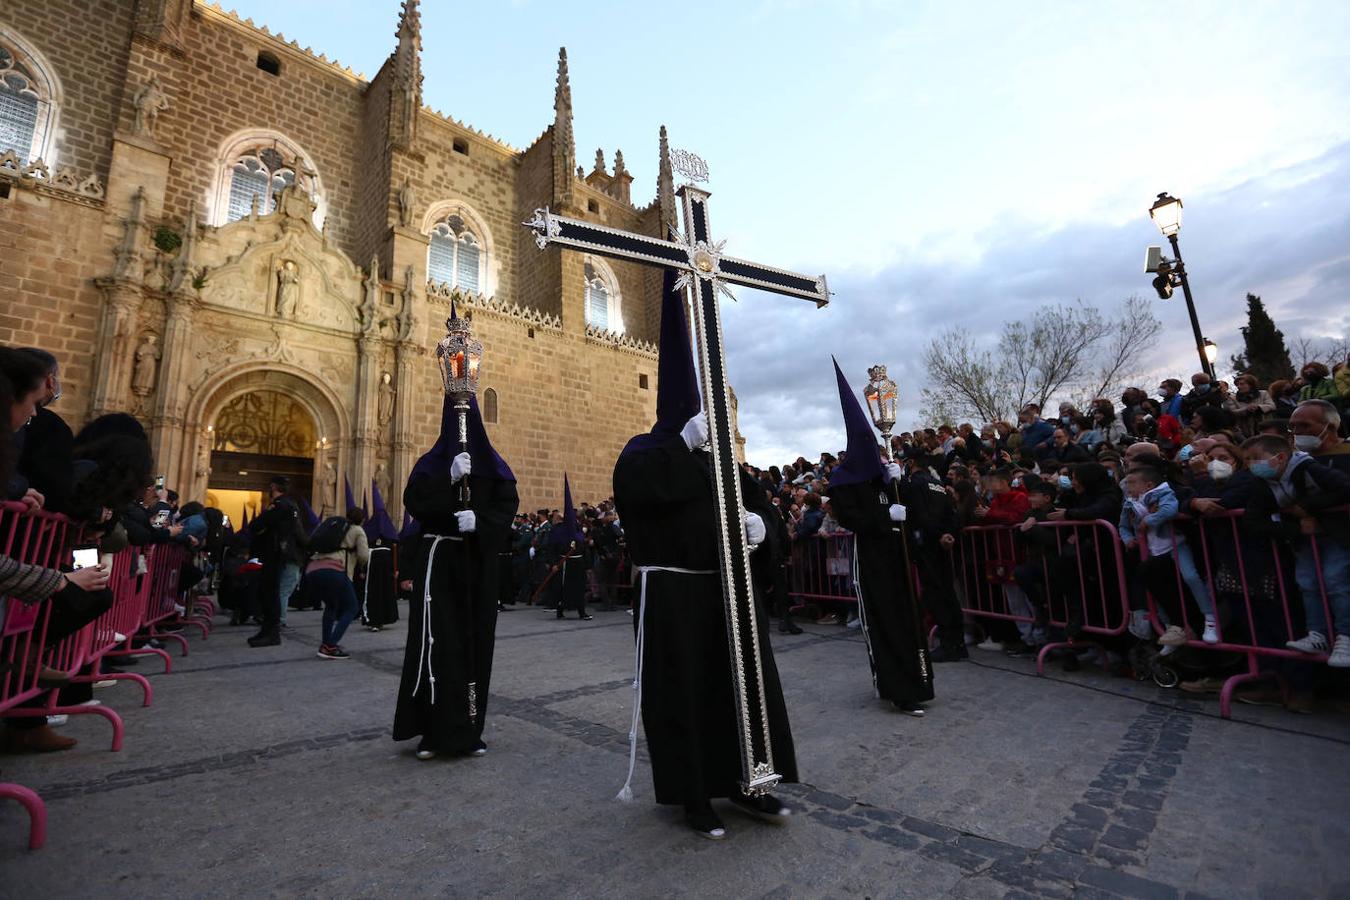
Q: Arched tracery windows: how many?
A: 4